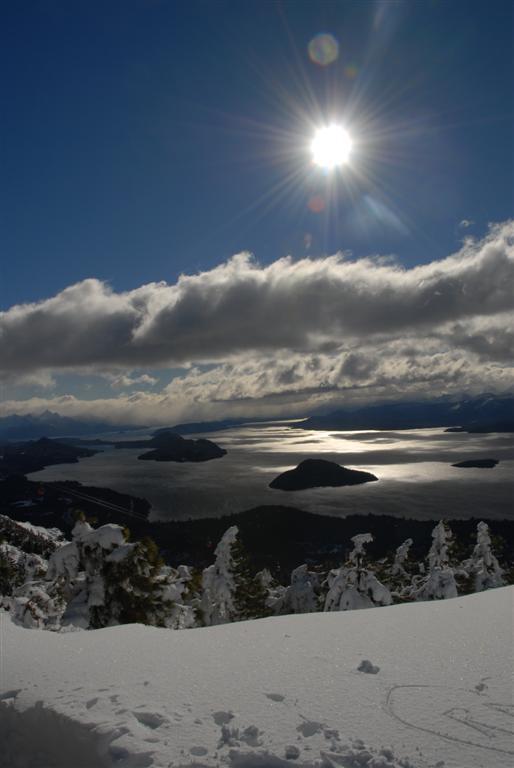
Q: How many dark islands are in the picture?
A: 3